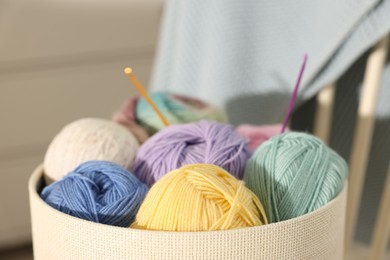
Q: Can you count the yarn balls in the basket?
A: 7